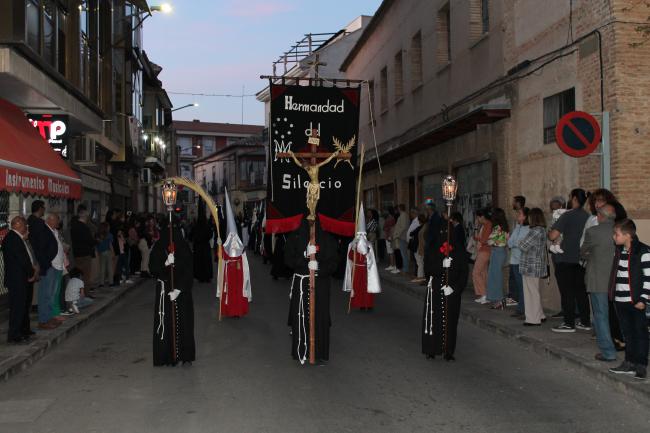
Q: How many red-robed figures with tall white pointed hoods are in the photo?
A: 2